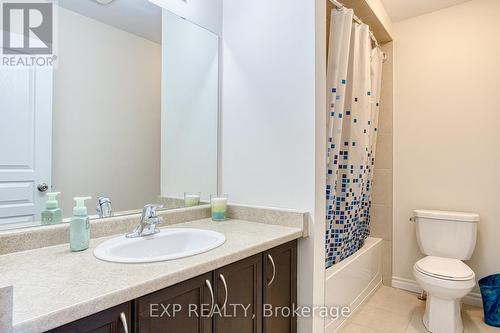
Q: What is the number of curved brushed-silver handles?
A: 4